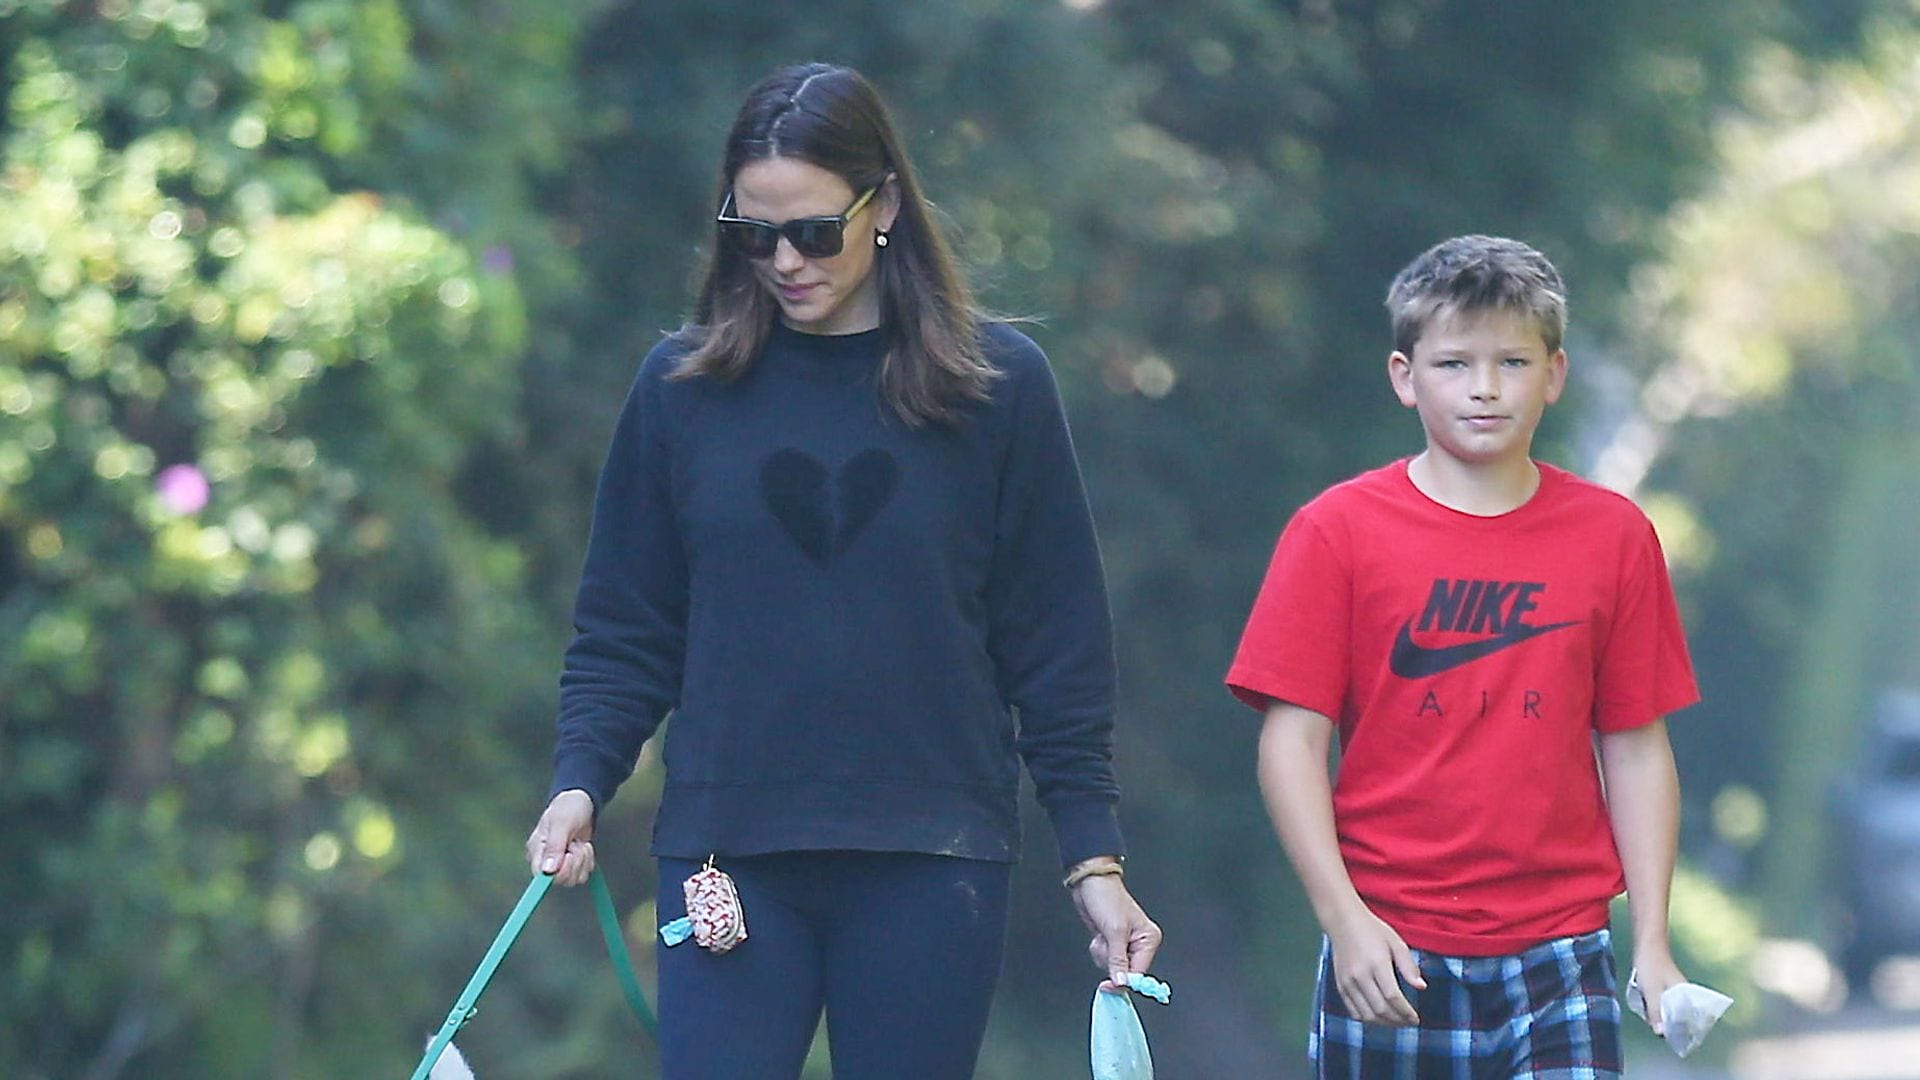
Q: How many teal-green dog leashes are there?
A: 1